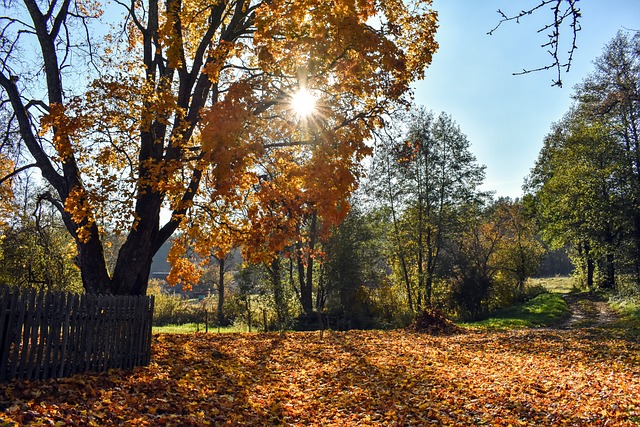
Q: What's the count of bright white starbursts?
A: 1